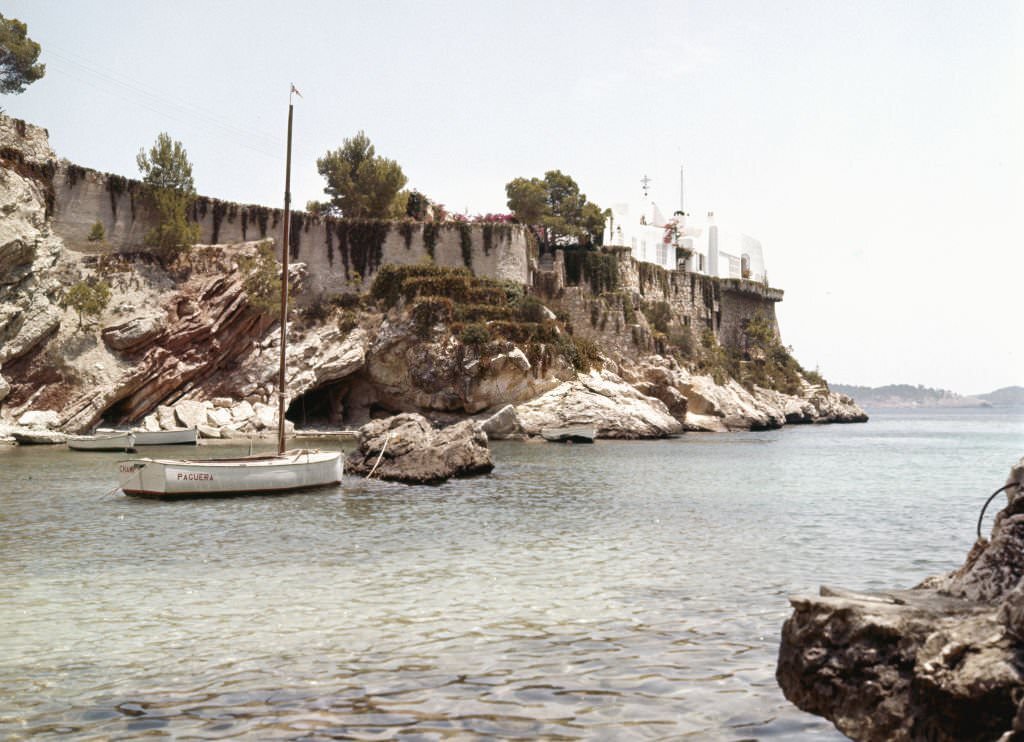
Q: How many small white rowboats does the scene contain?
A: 3